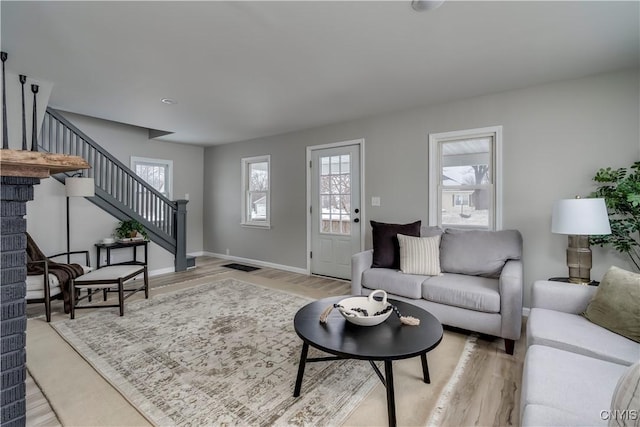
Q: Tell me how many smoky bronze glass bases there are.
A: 1